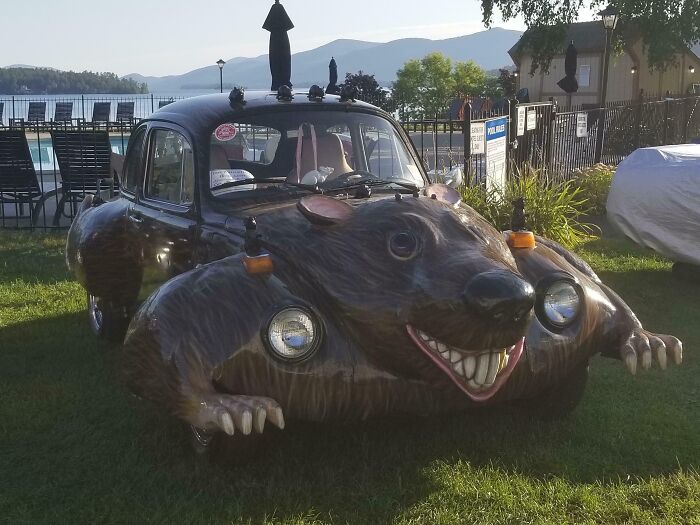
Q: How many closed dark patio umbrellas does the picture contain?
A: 3